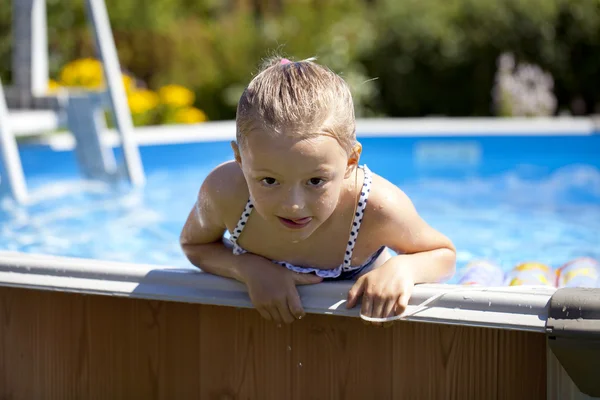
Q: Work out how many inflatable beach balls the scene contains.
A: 3